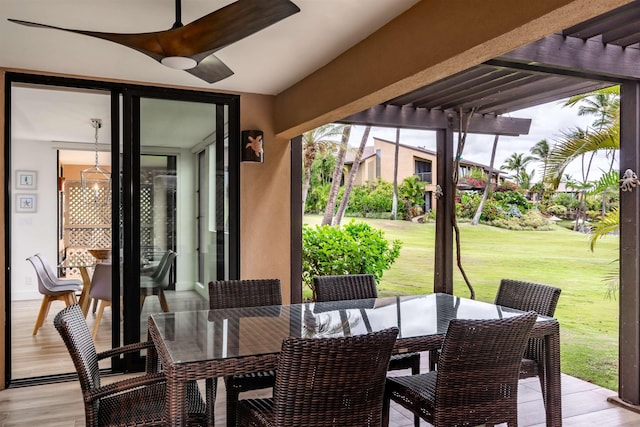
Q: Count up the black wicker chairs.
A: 6